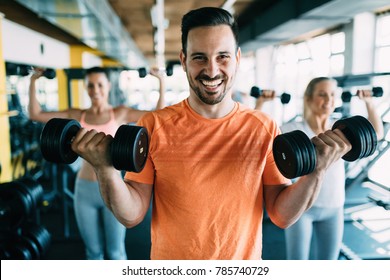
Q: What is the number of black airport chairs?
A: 0